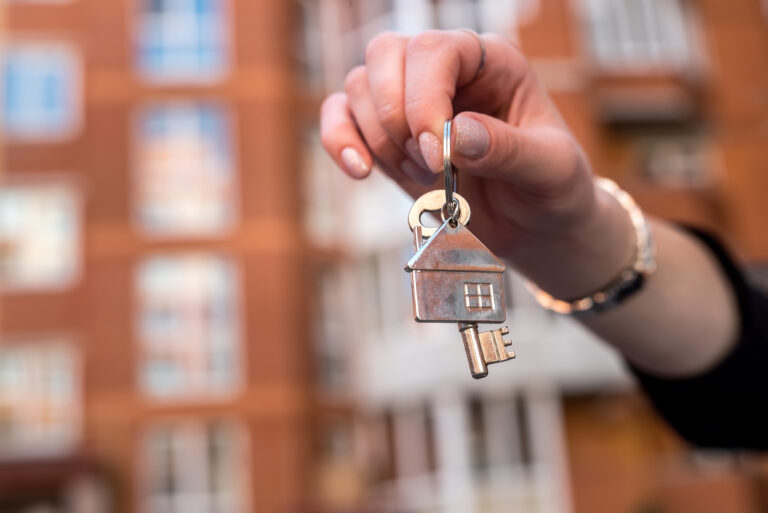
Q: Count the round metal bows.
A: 1